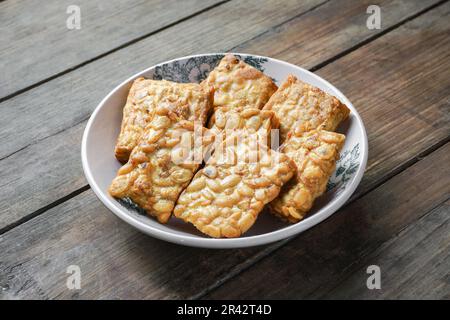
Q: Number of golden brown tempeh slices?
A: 7